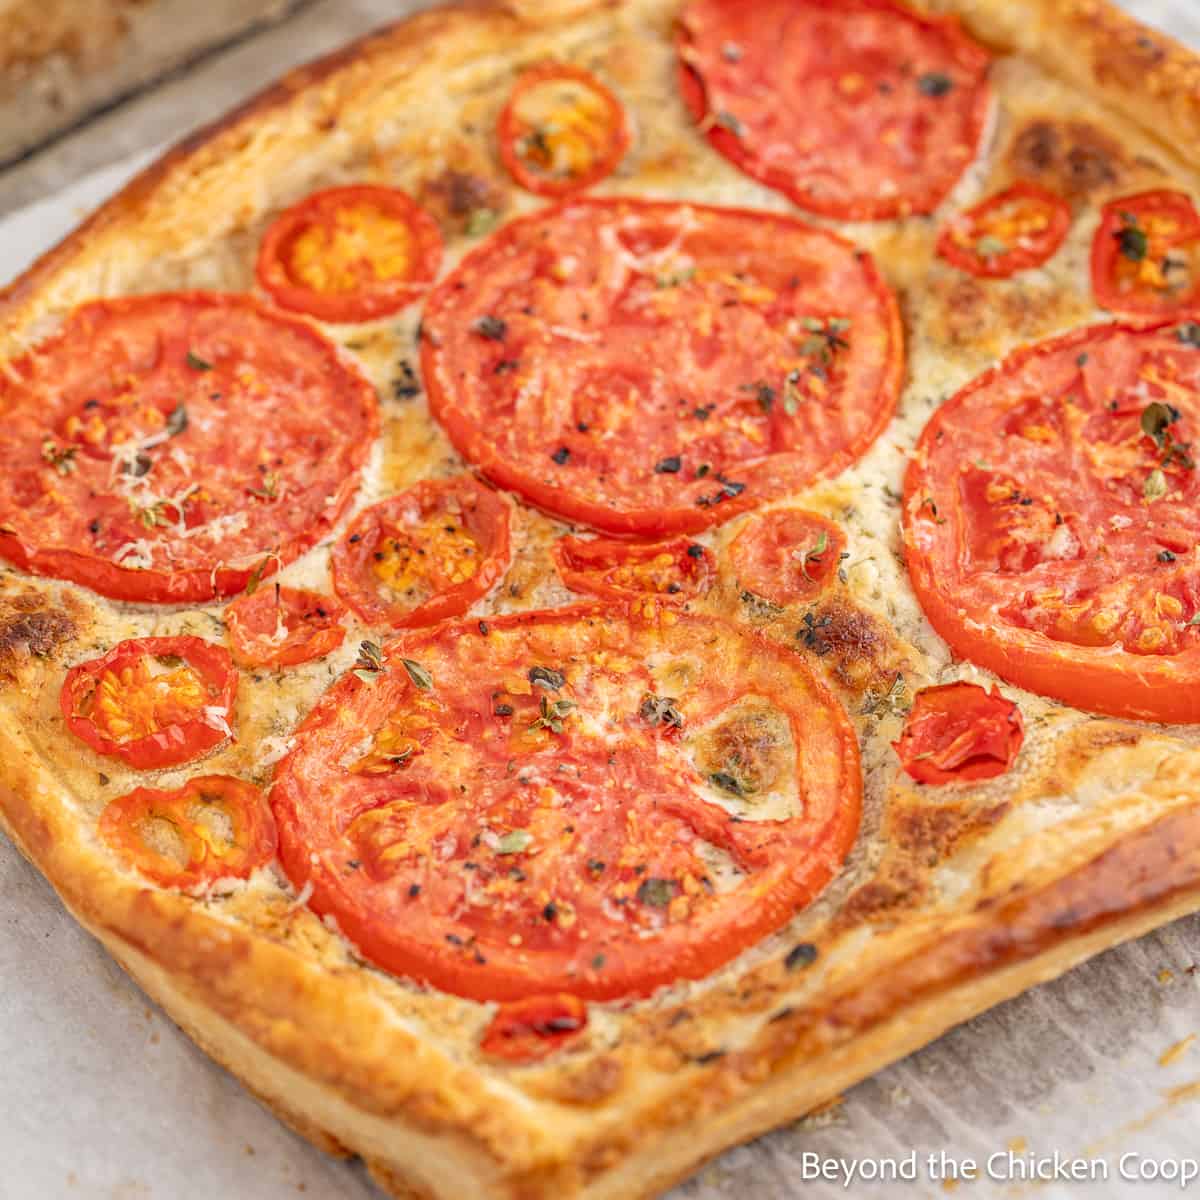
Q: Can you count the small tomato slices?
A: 12